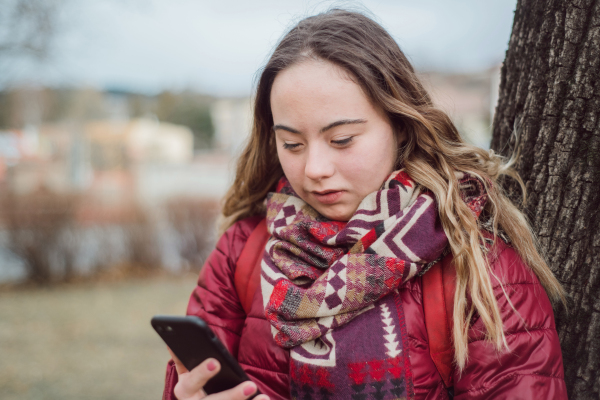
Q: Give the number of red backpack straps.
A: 2